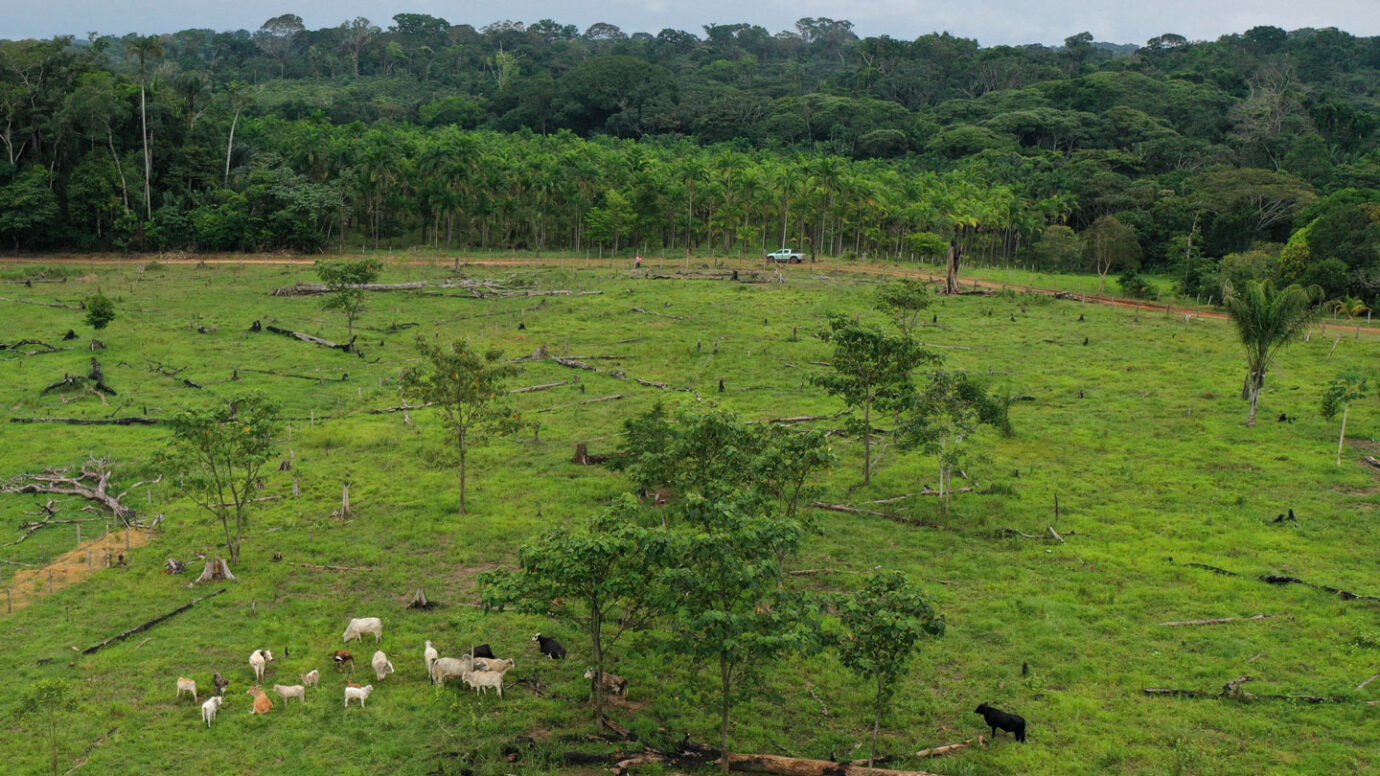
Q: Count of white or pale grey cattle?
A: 12